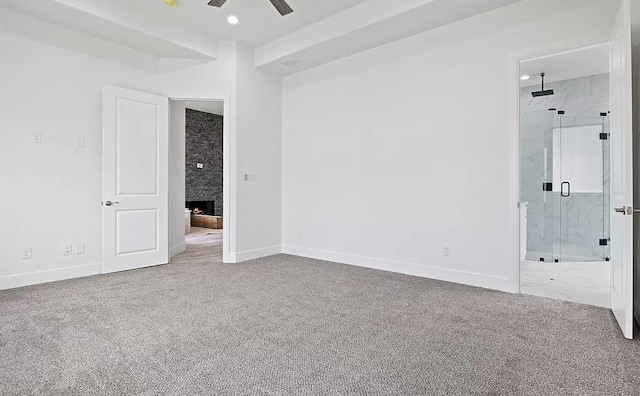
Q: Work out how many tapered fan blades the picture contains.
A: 2